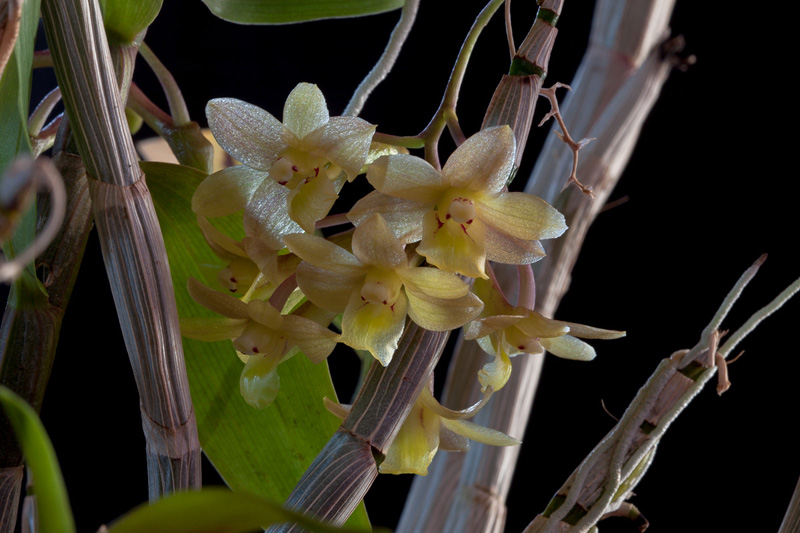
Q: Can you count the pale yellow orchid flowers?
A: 7